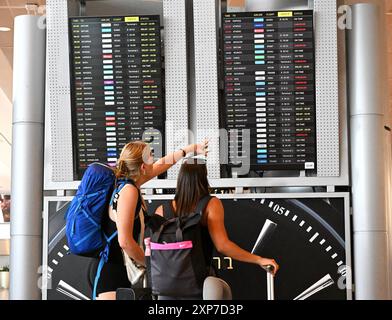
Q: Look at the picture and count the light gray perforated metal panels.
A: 4